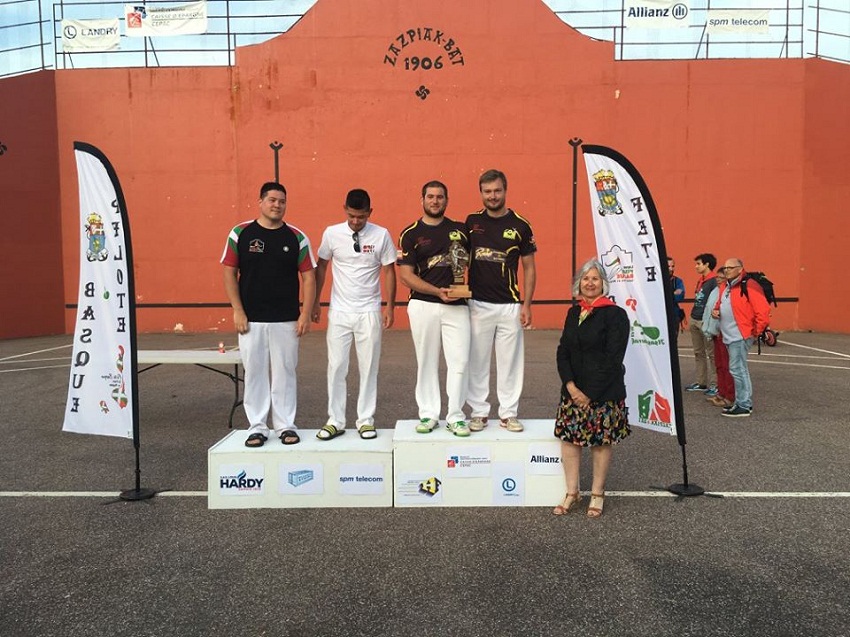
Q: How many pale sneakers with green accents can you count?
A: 2